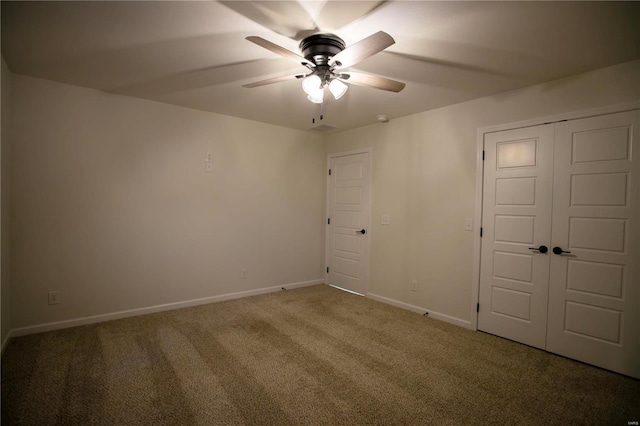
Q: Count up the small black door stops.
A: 2